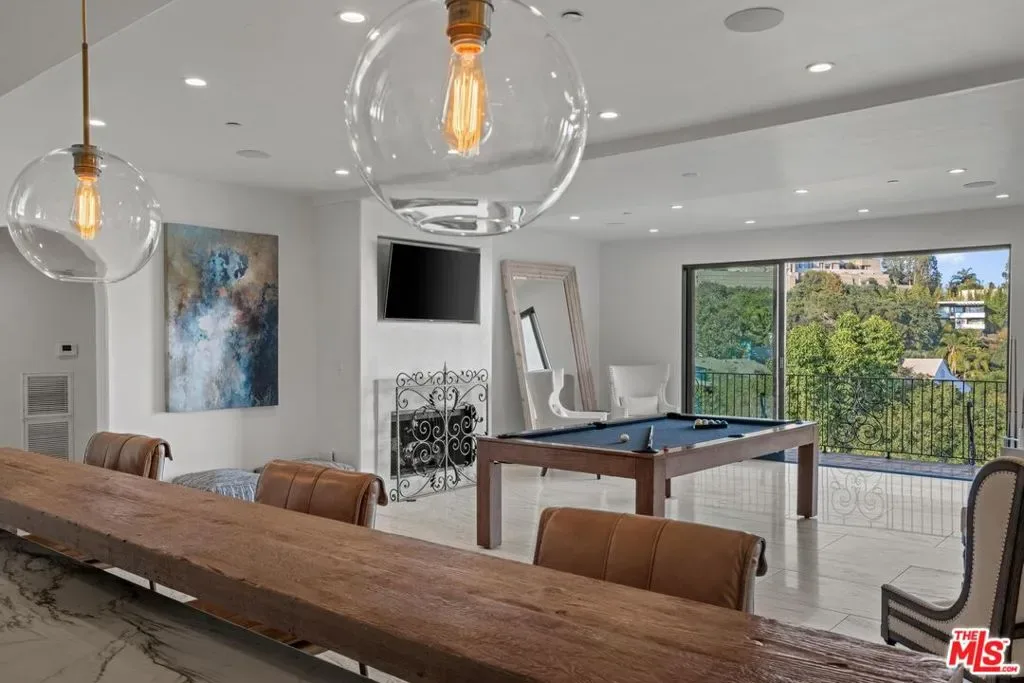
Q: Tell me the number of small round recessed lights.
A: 14